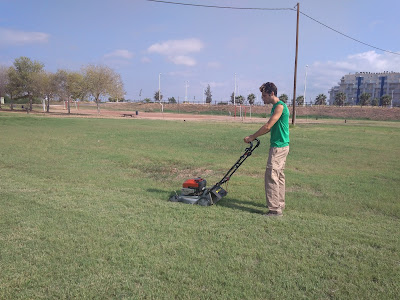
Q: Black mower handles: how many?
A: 1